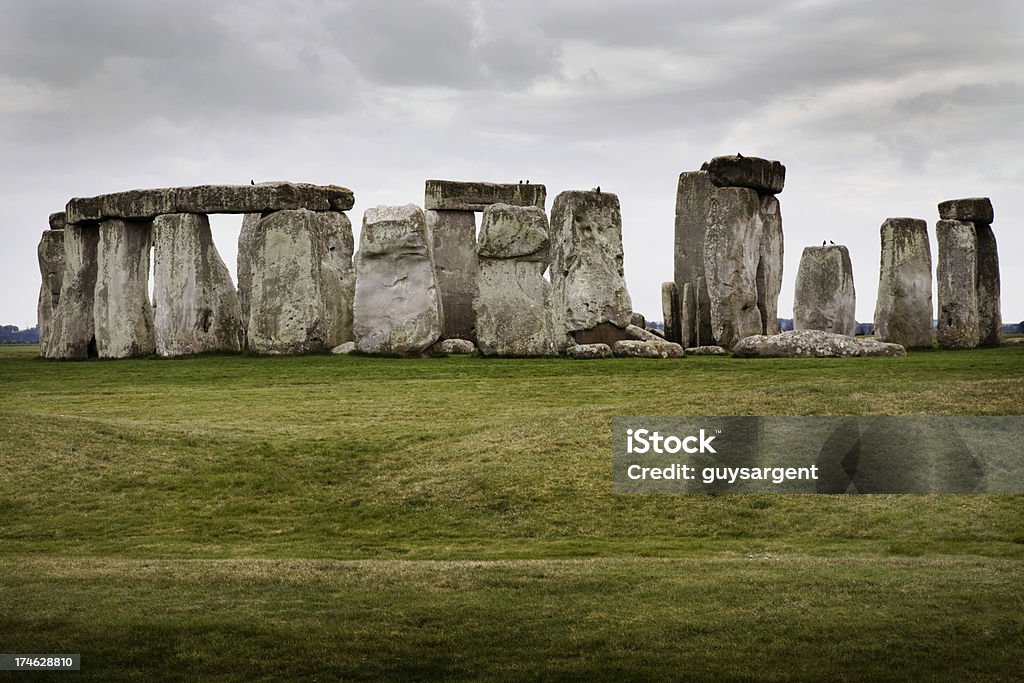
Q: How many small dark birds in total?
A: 7